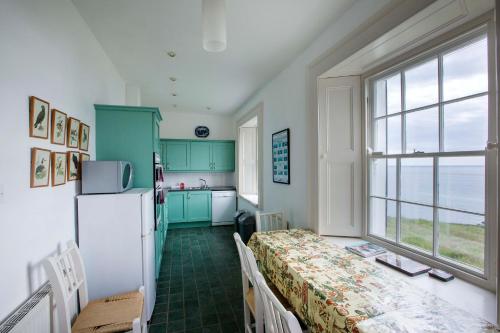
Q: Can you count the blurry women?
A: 0